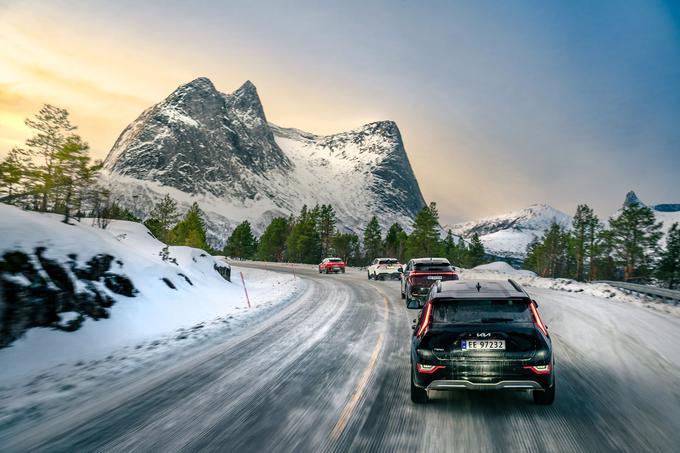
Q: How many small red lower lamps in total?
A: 2